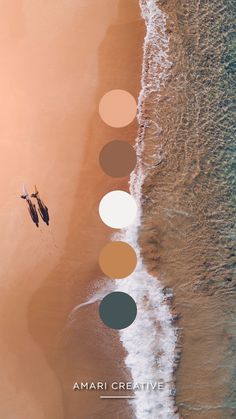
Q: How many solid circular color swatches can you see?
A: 5